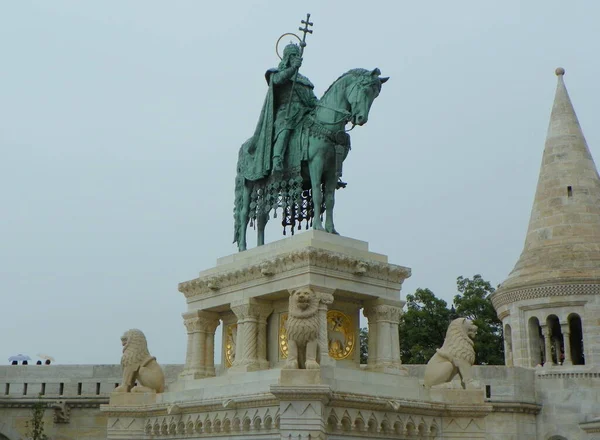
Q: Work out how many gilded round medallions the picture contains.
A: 3